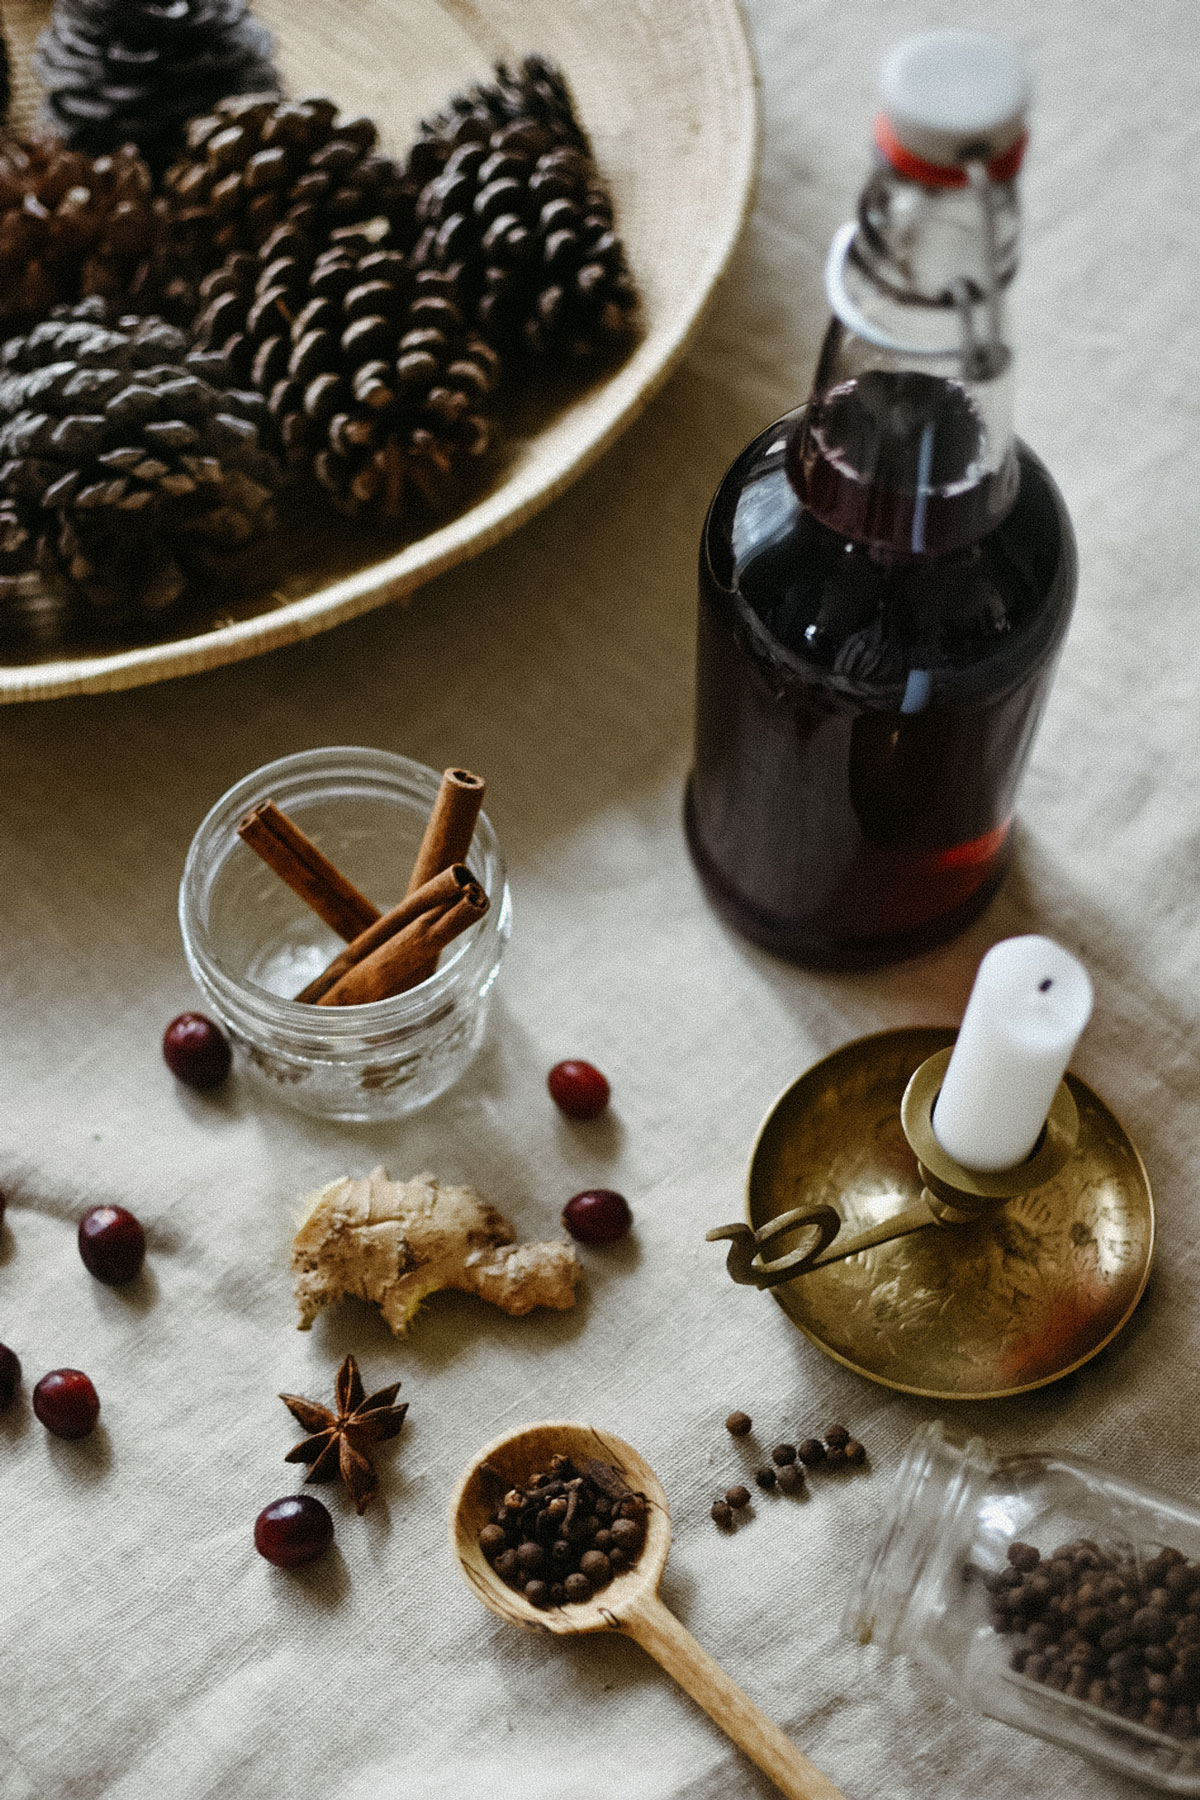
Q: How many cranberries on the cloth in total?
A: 8